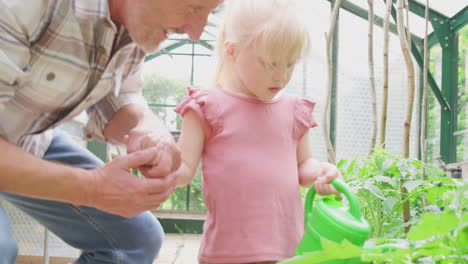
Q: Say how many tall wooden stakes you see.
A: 5